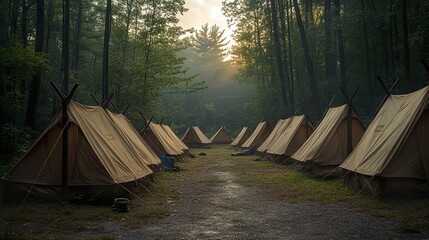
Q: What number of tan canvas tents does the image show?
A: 12